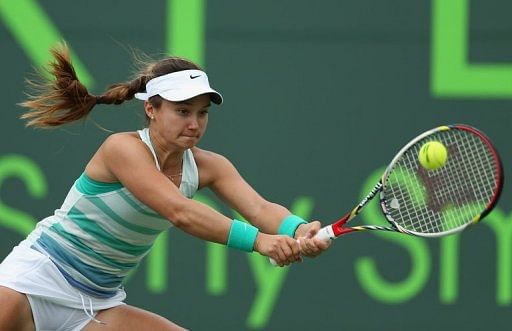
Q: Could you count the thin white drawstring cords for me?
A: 2